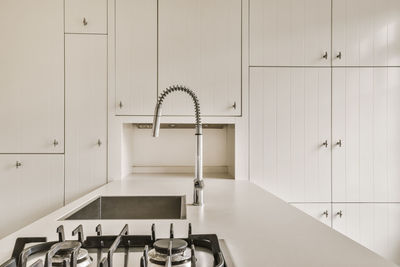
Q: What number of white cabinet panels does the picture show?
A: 12